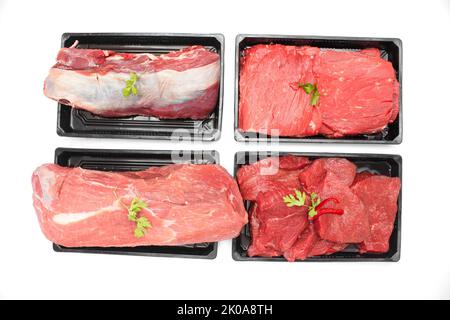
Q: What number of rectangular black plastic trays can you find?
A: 4